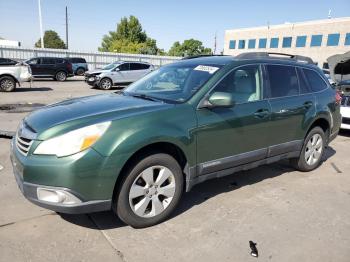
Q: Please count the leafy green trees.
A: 3